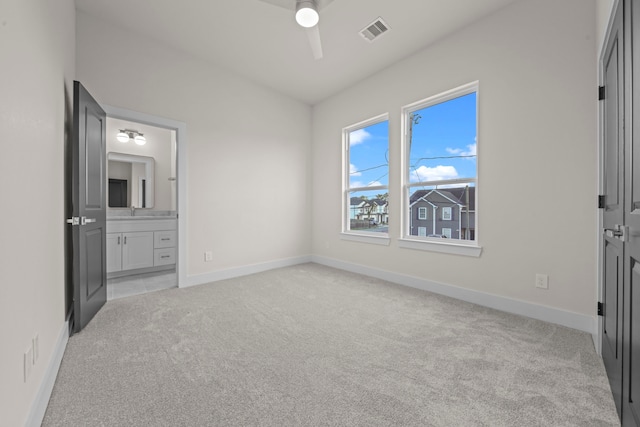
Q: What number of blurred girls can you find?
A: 0